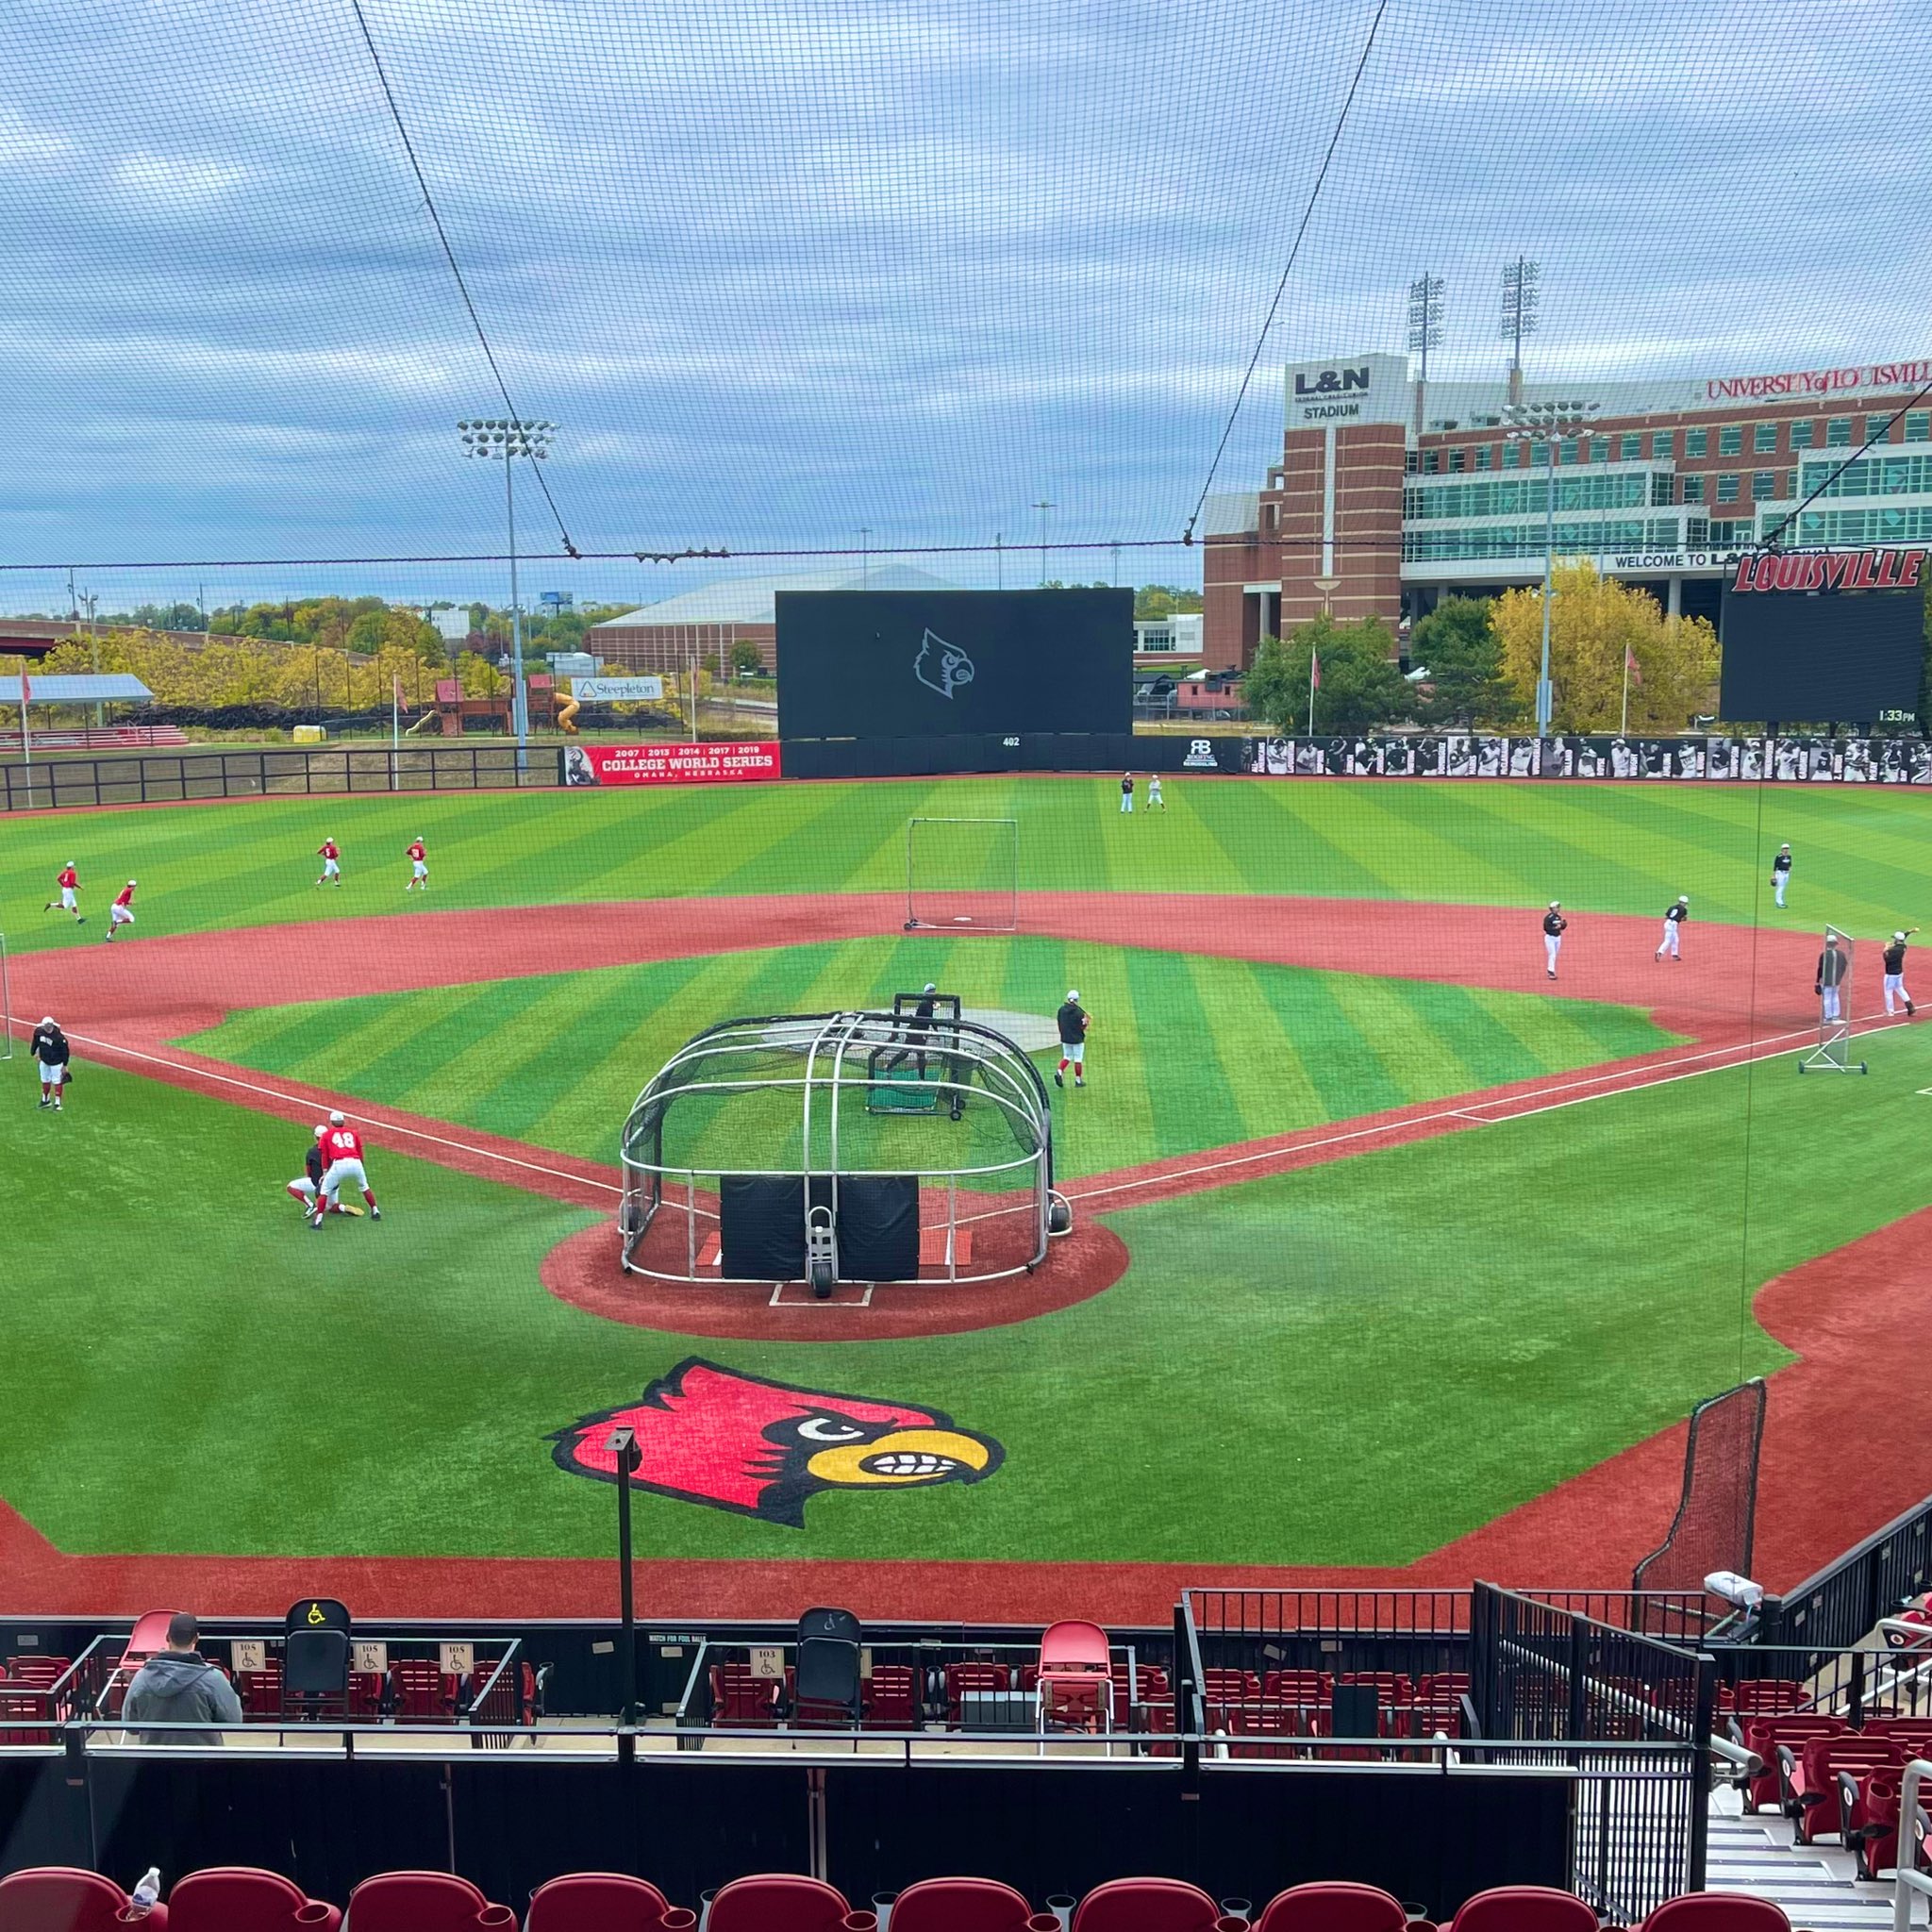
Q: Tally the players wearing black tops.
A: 10